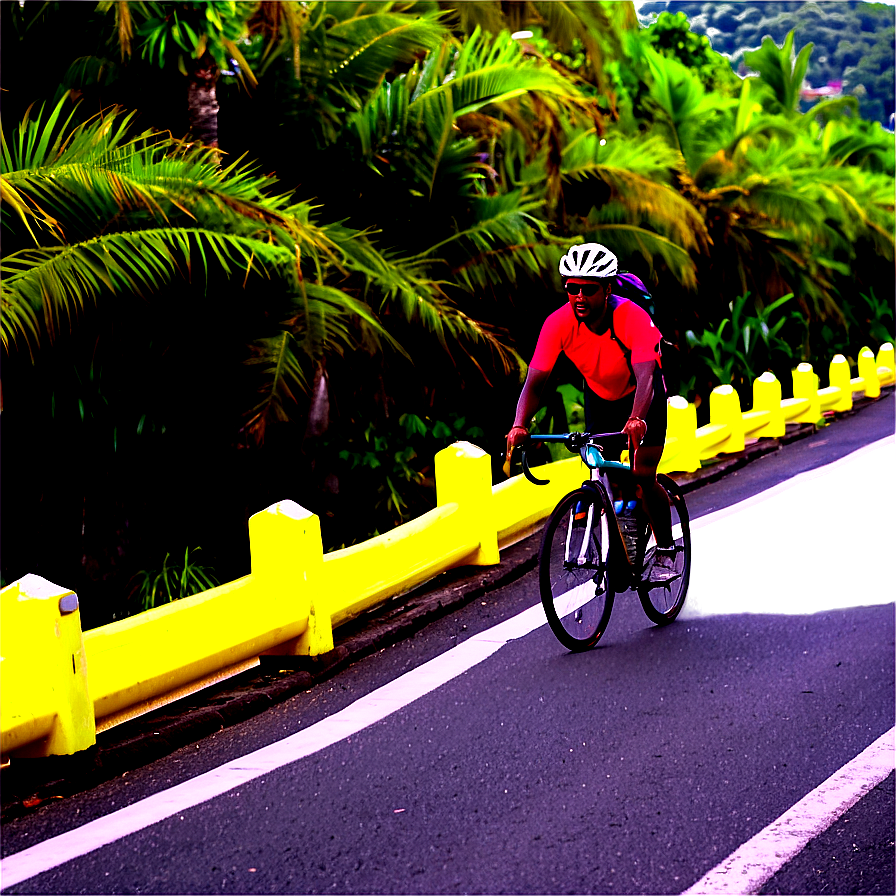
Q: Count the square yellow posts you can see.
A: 10